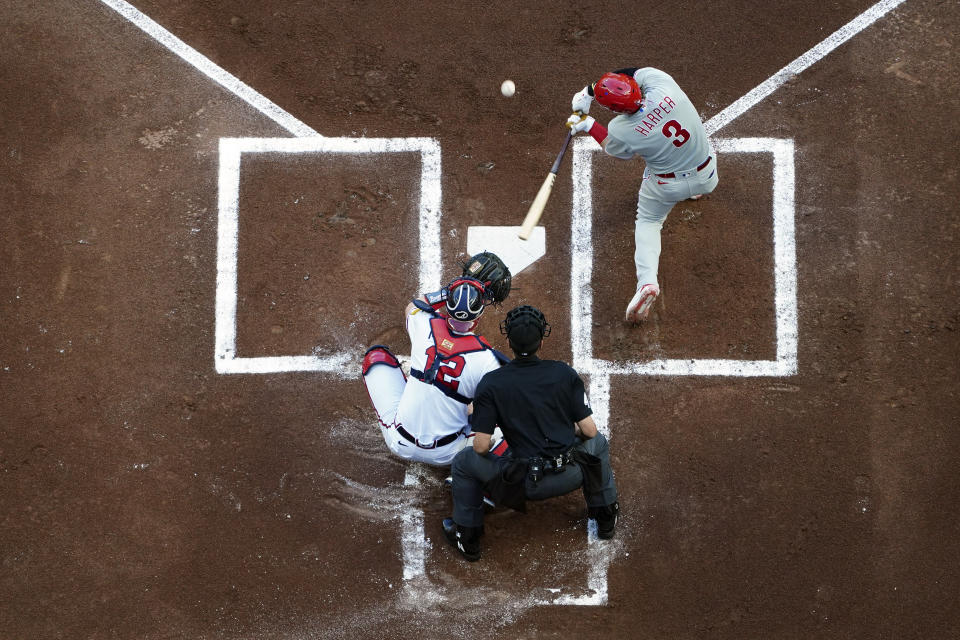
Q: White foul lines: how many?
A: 2